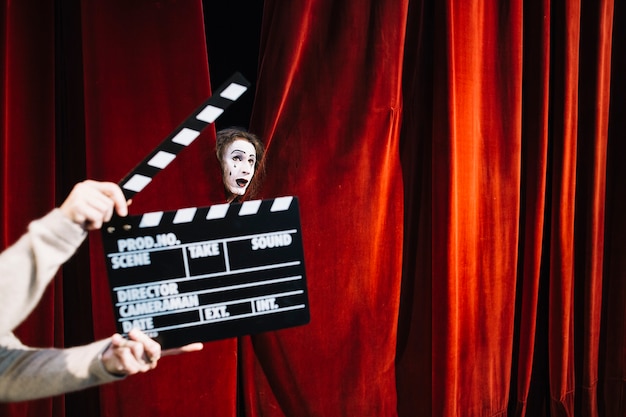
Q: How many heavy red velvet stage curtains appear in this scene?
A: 2